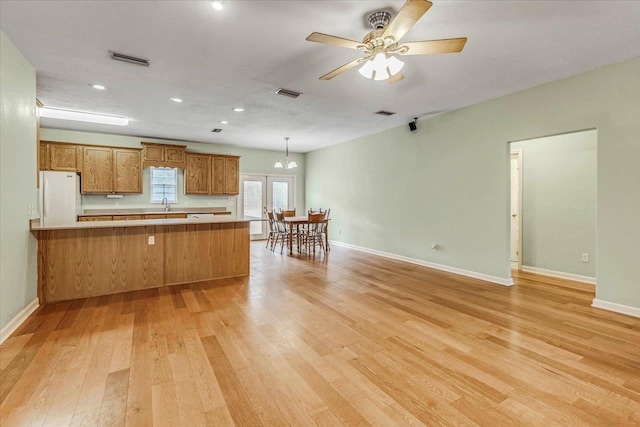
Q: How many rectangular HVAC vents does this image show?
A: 4